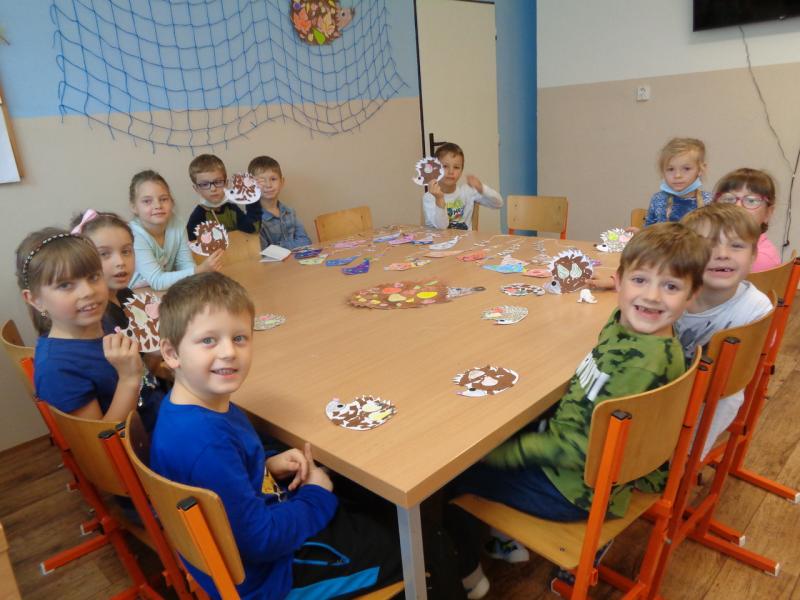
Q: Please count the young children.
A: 11